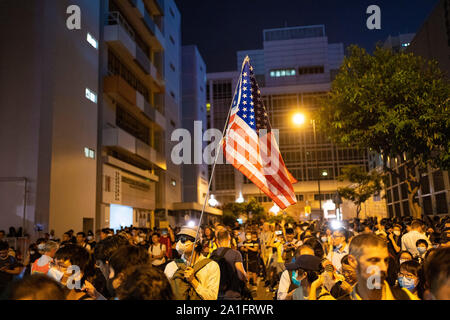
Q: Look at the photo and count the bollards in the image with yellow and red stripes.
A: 0